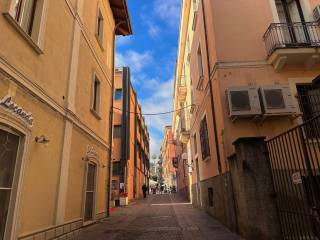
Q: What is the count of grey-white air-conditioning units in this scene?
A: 2